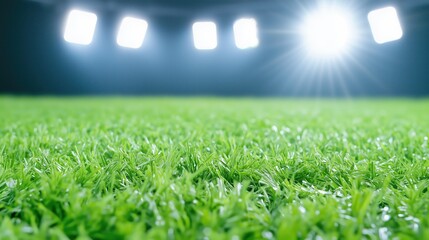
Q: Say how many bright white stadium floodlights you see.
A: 6